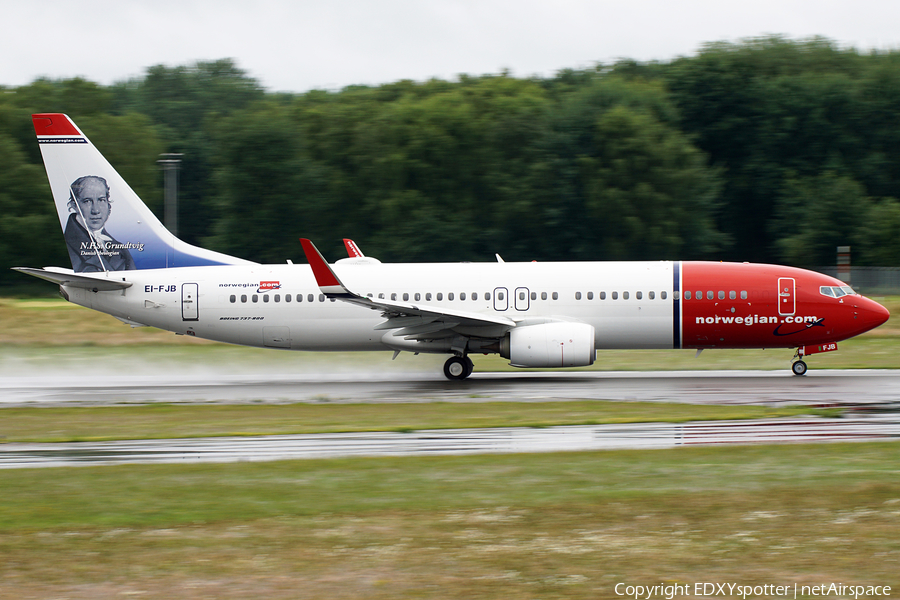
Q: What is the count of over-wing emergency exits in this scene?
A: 2